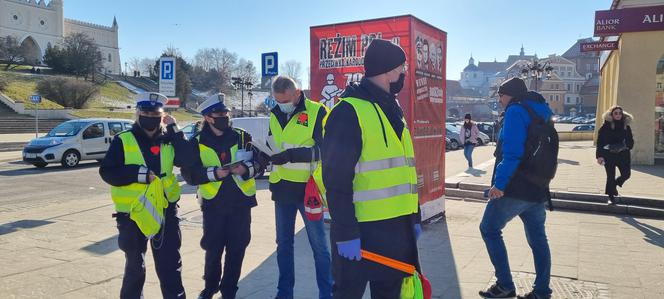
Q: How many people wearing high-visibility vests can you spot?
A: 4